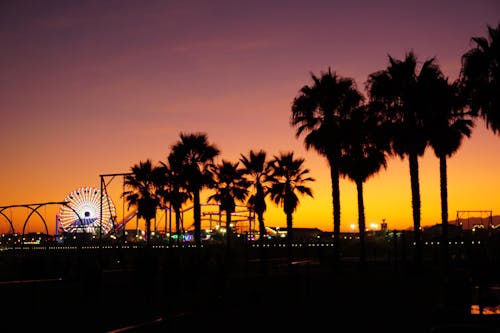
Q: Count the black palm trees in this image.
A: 11